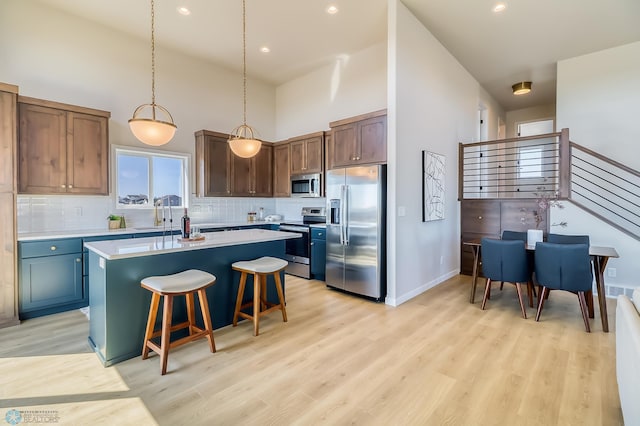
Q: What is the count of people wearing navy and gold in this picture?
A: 0